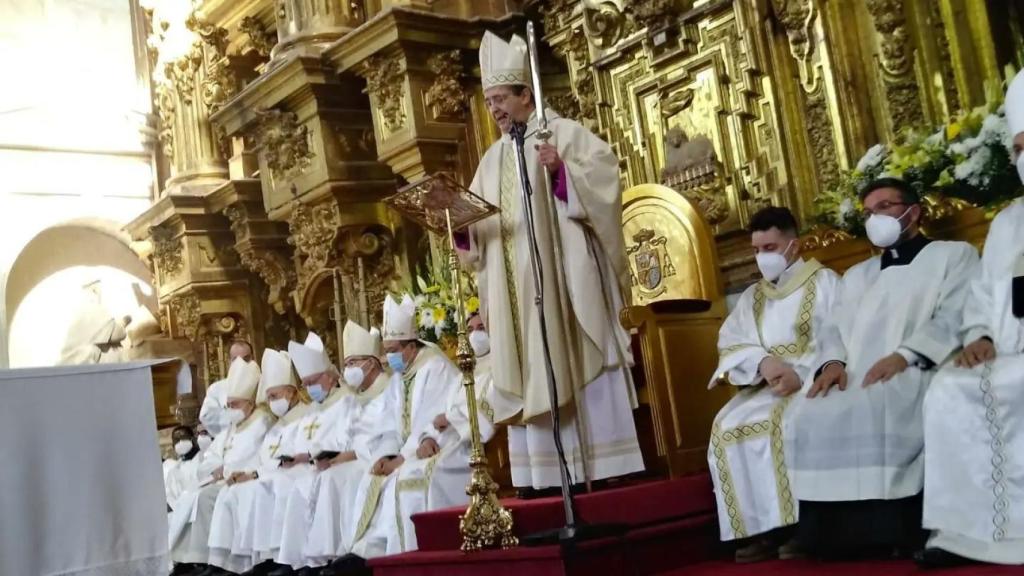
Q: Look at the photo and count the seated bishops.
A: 6